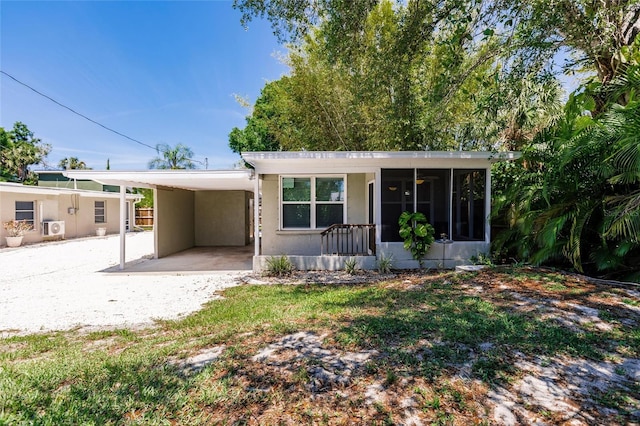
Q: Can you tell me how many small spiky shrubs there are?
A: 3